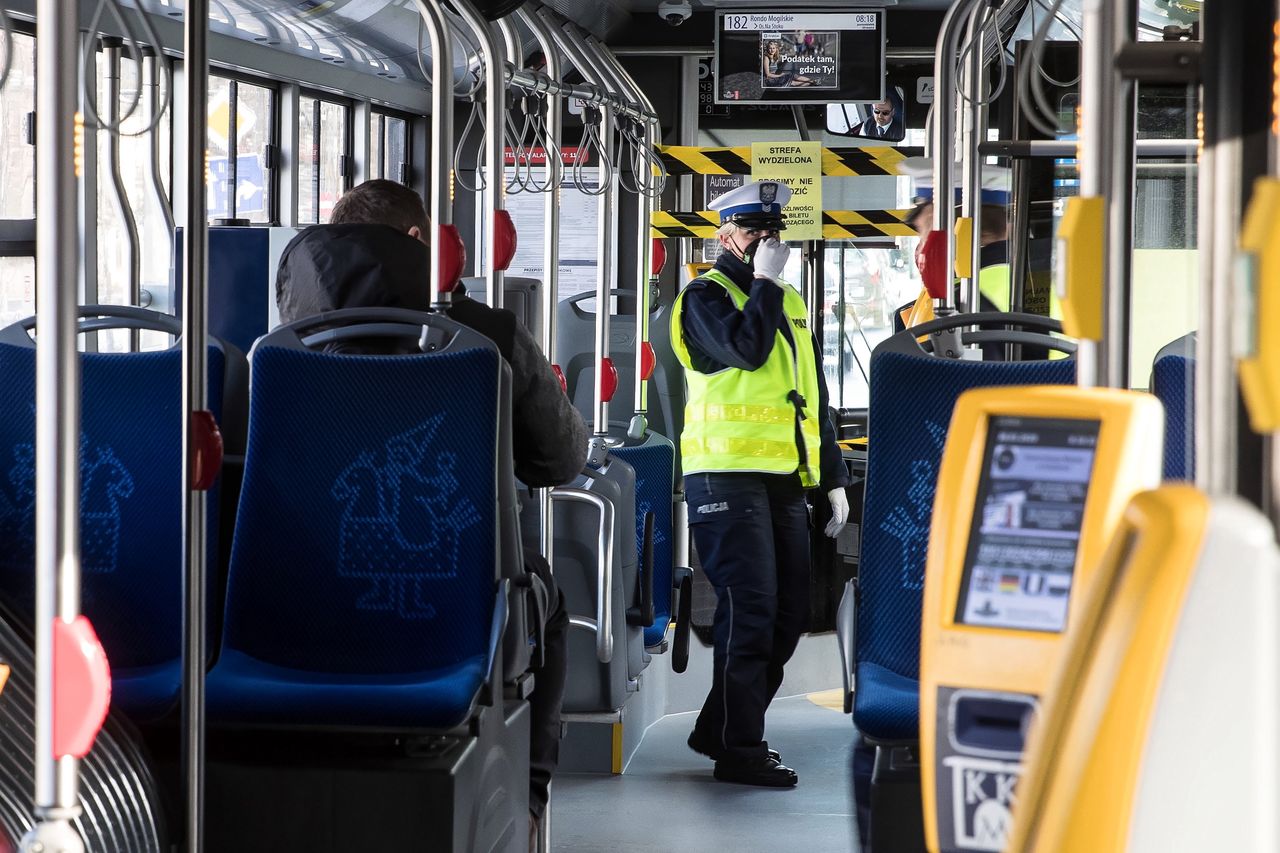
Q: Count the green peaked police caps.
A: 0